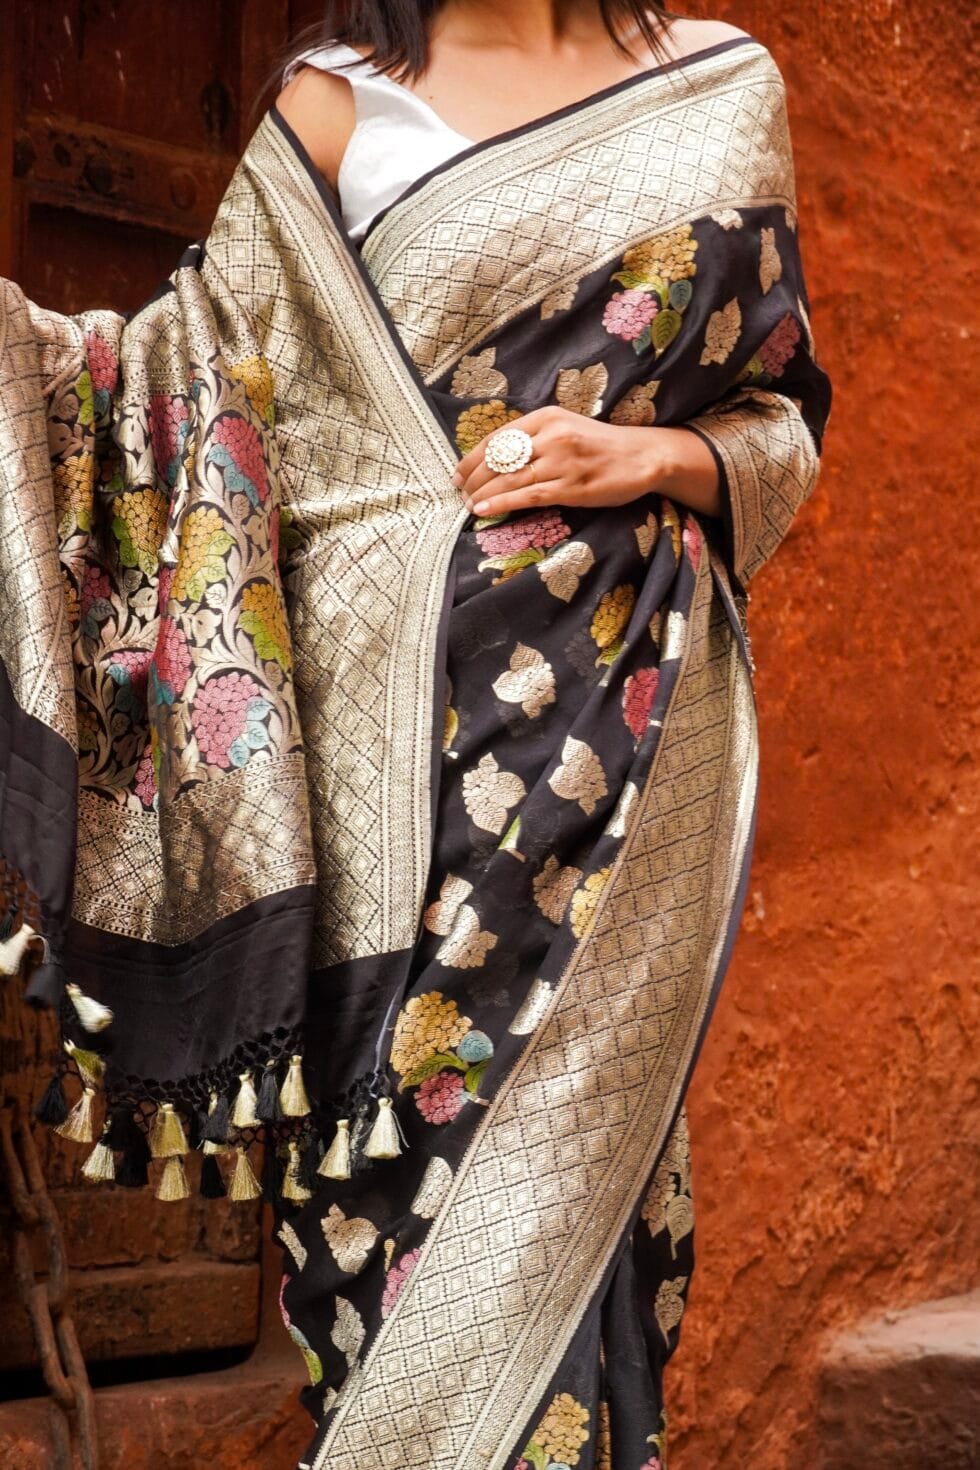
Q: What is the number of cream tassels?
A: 14